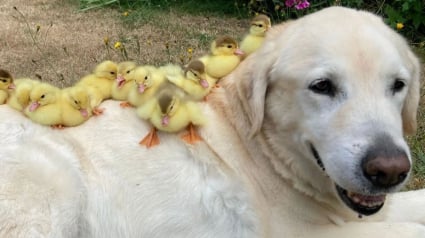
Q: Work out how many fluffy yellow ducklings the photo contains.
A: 11